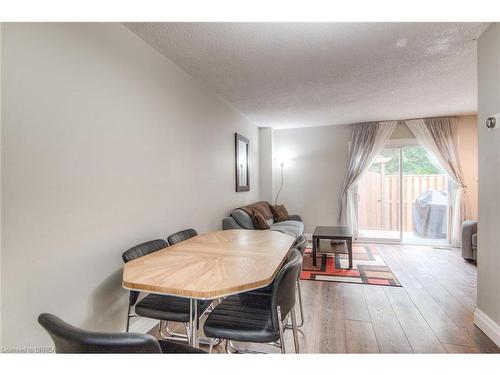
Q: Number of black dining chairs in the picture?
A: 5